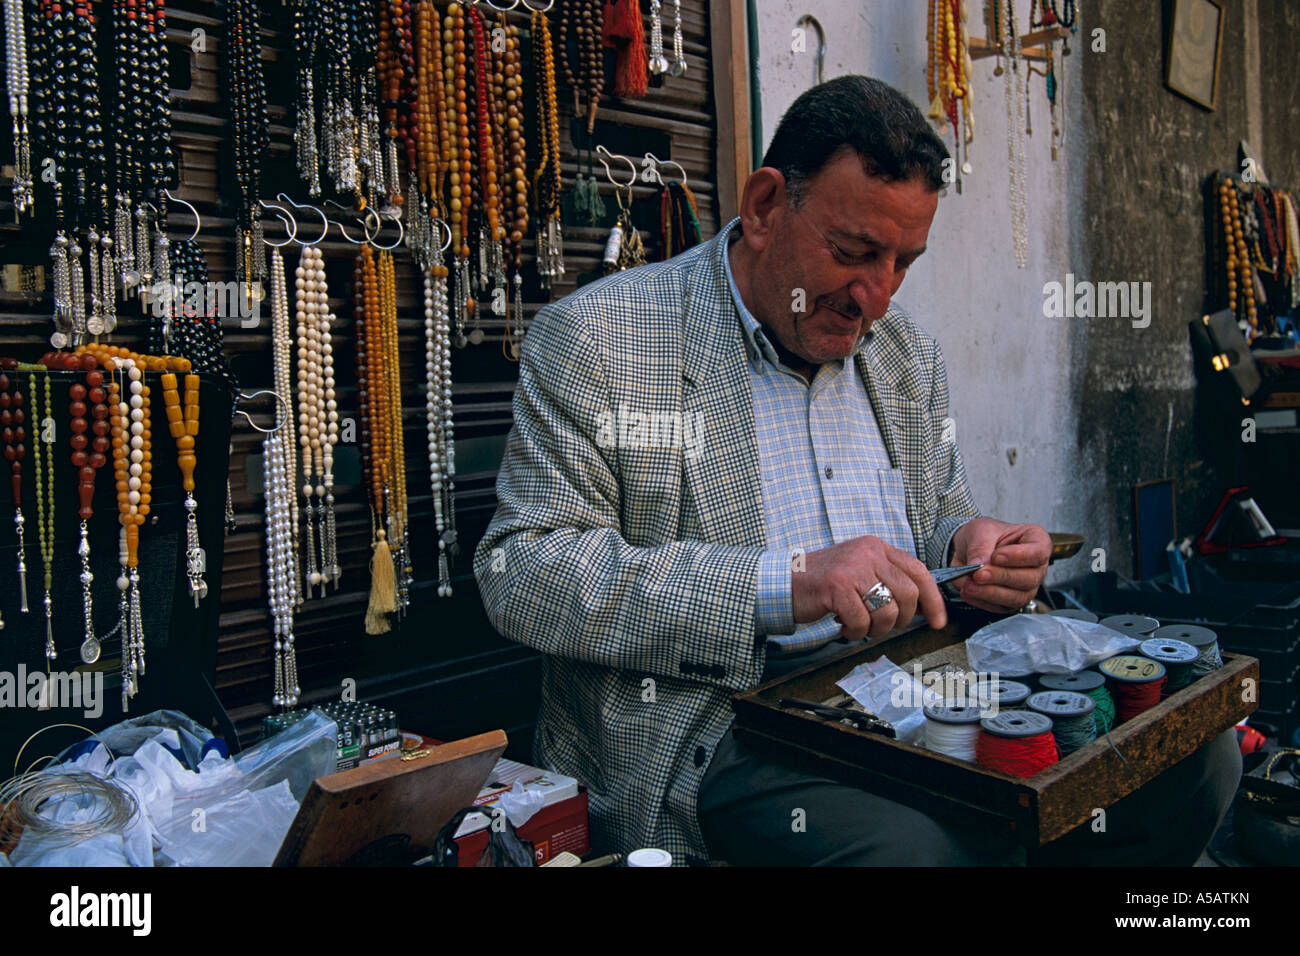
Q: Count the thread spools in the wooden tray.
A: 10